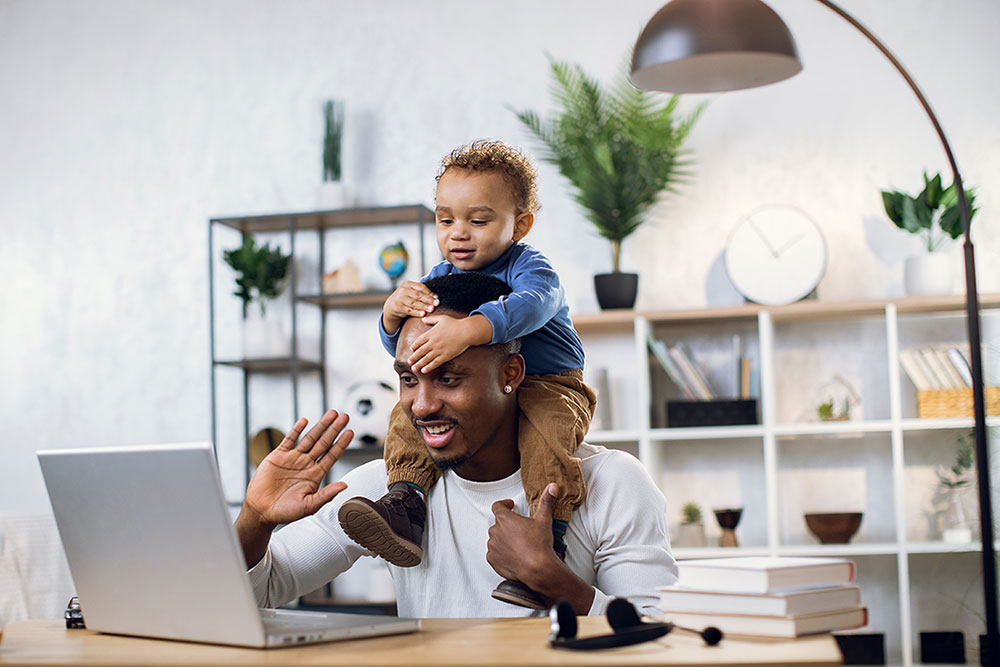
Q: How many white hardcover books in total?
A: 3